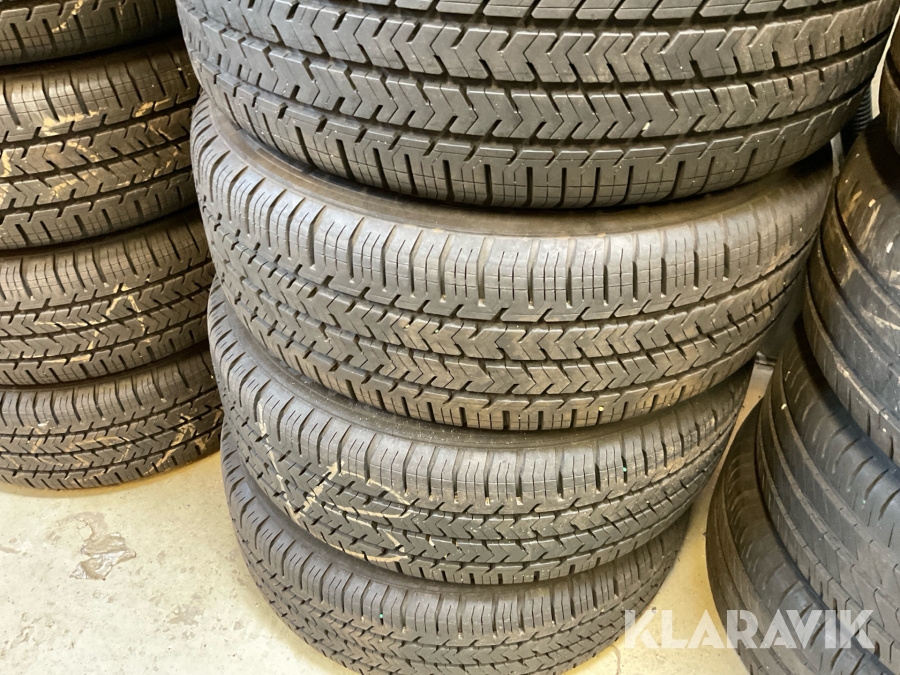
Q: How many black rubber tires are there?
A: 12